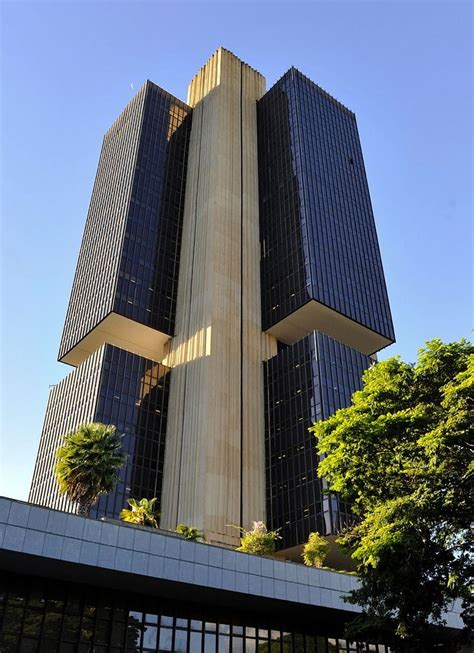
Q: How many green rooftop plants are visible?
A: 5